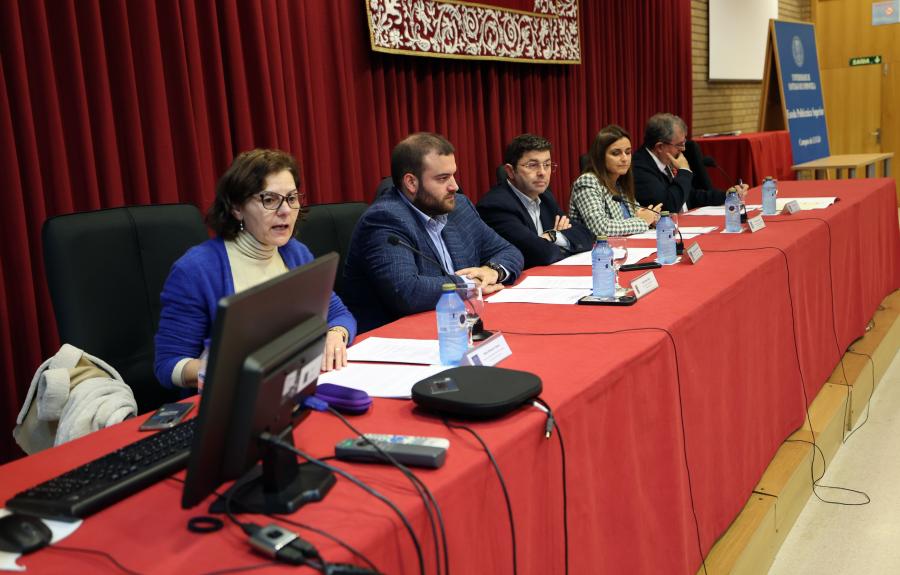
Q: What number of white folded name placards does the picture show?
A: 5